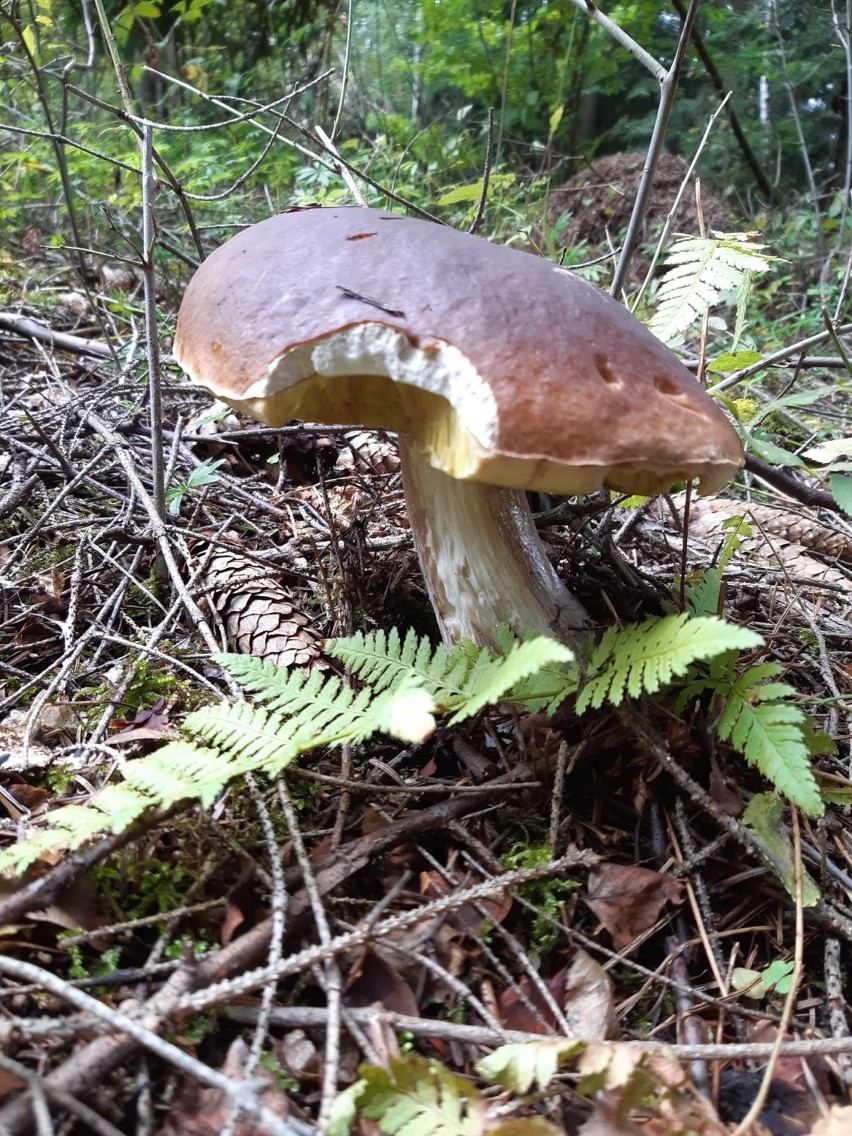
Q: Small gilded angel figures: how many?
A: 0